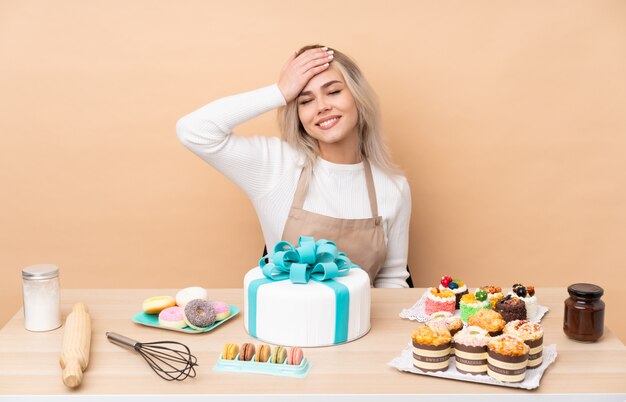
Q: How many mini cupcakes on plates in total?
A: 12